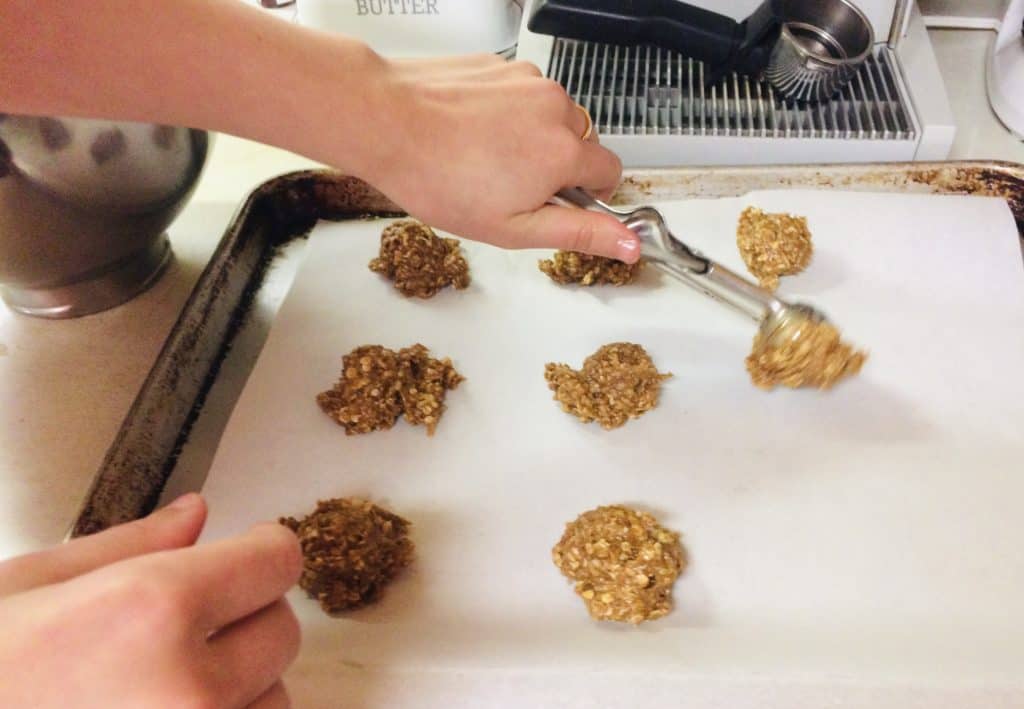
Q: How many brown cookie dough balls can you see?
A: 8